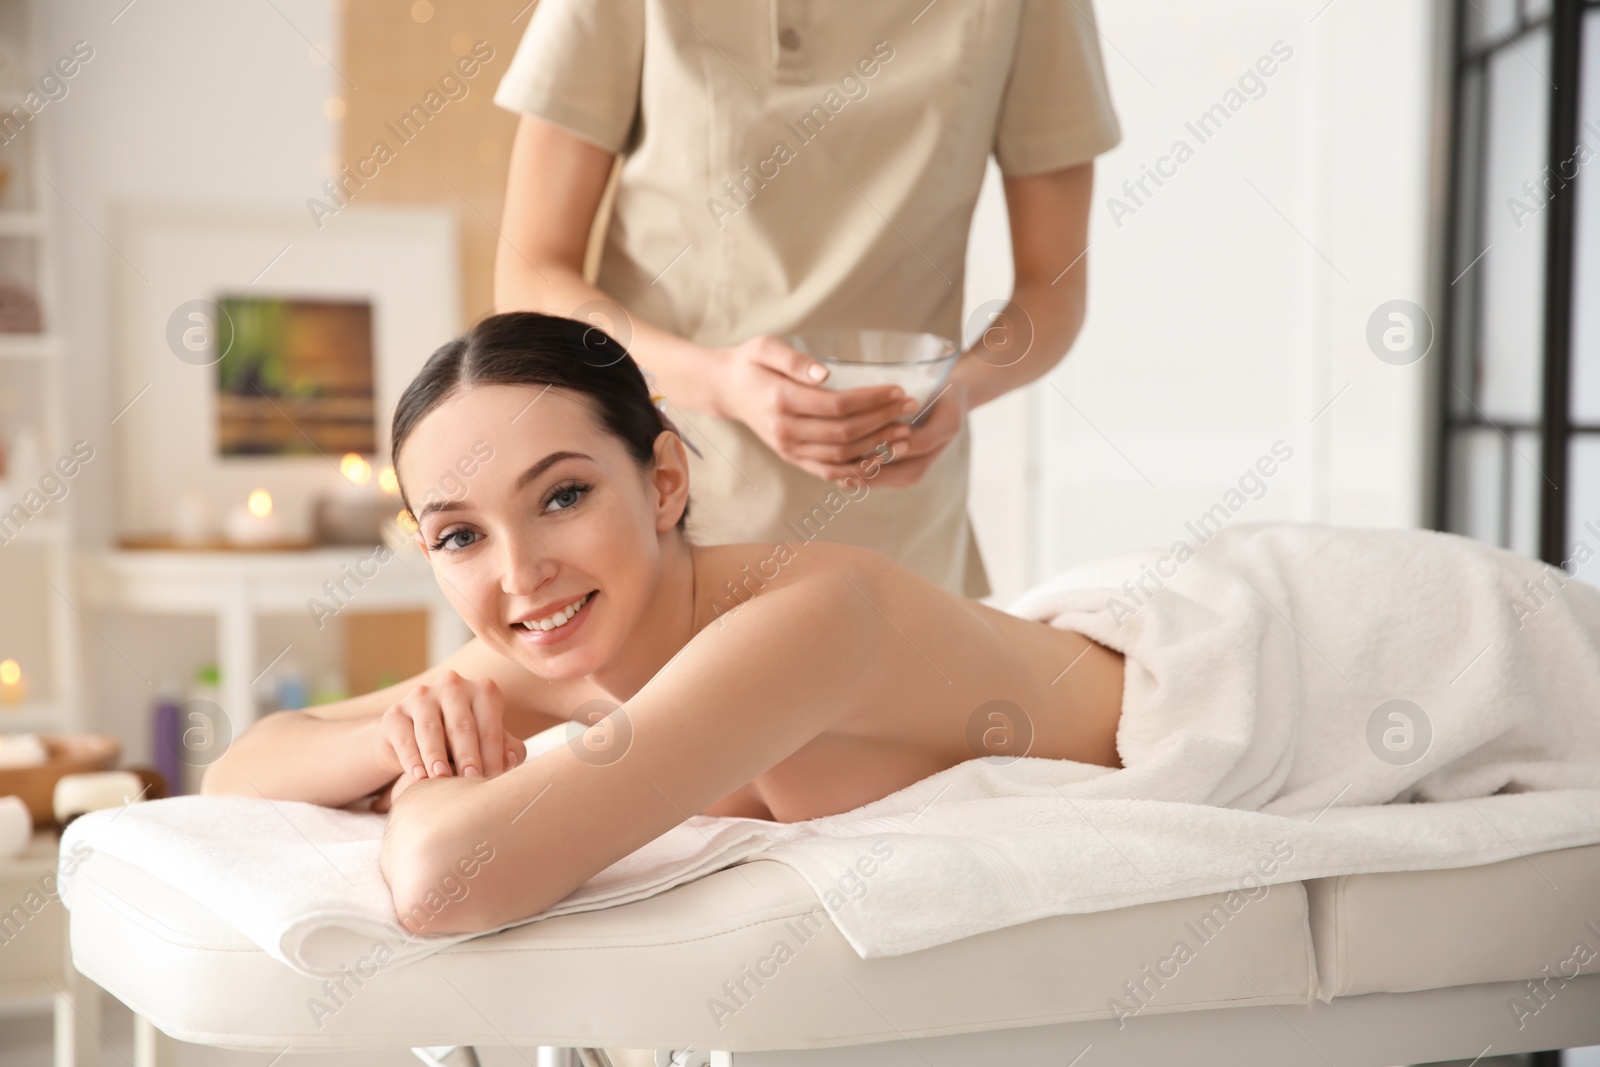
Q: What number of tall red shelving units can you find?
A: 0